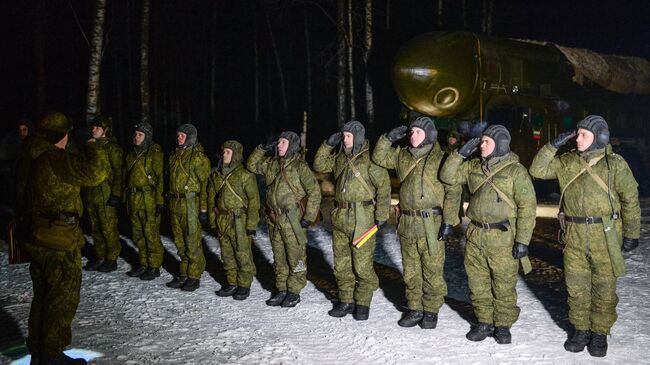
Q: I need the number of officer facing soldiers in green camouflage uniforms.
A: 9